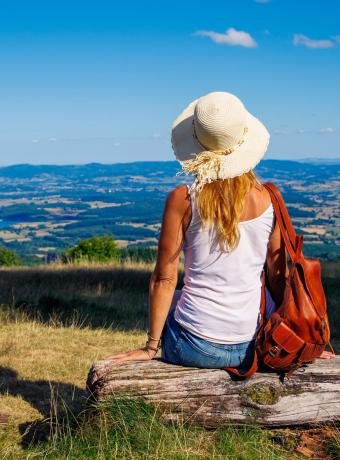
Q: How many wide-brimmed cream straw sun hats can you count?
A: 1